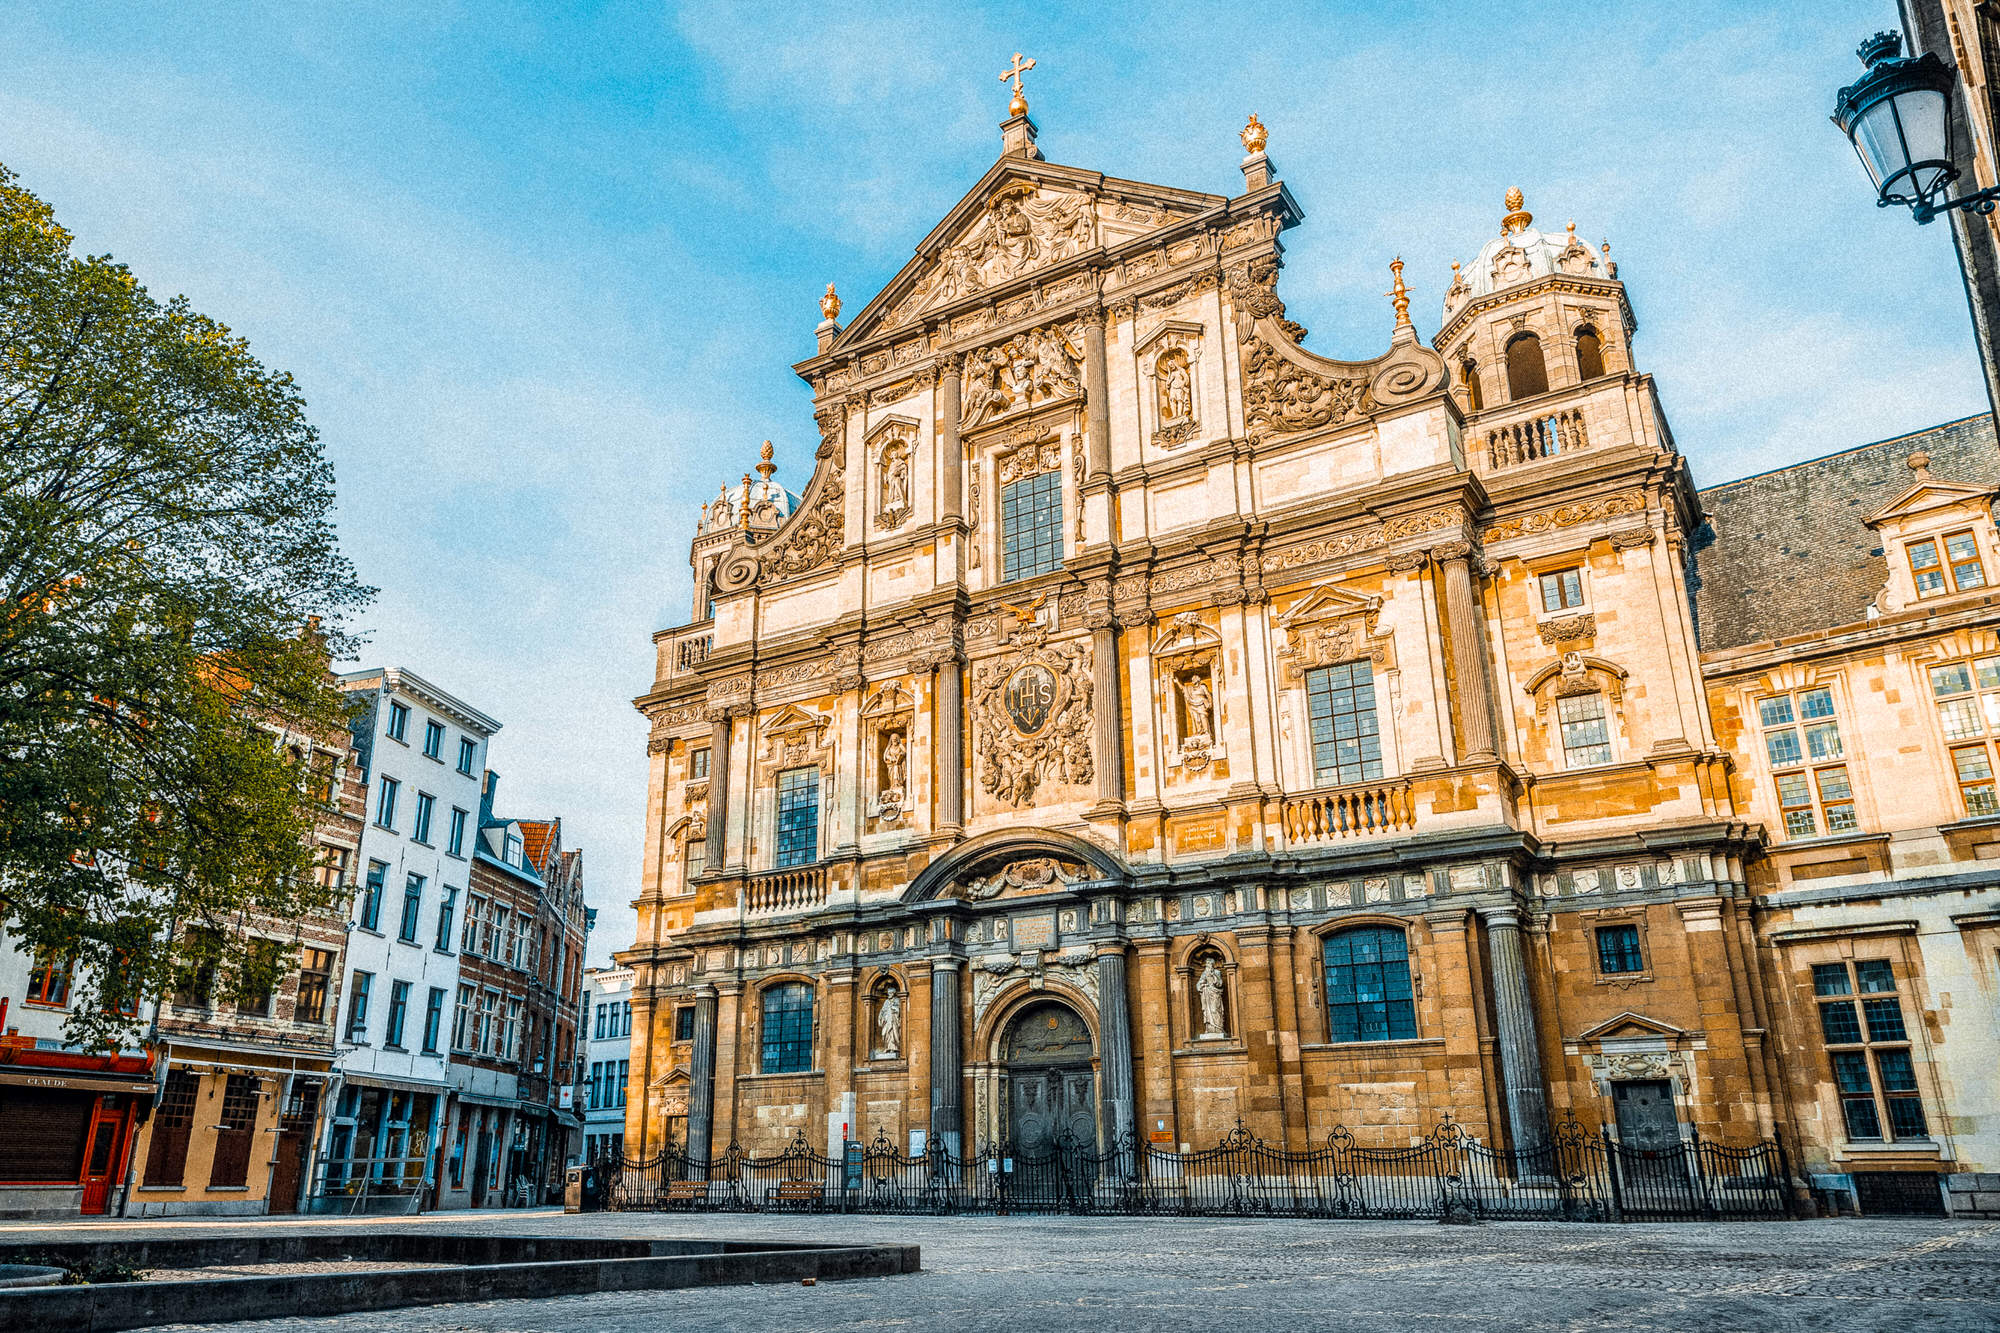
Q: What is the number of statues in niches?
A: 6